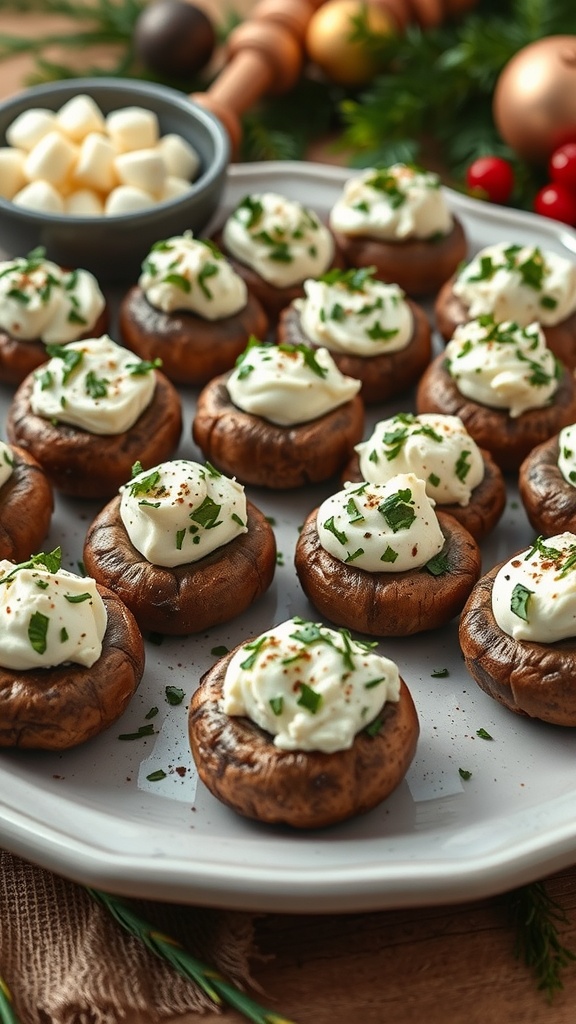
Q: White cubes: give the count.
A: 12